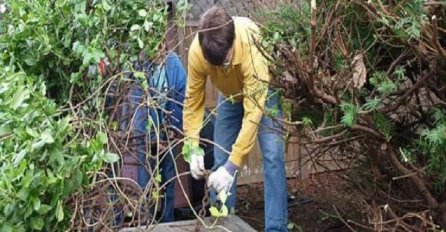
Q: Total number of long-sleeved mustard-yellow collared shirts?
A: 1